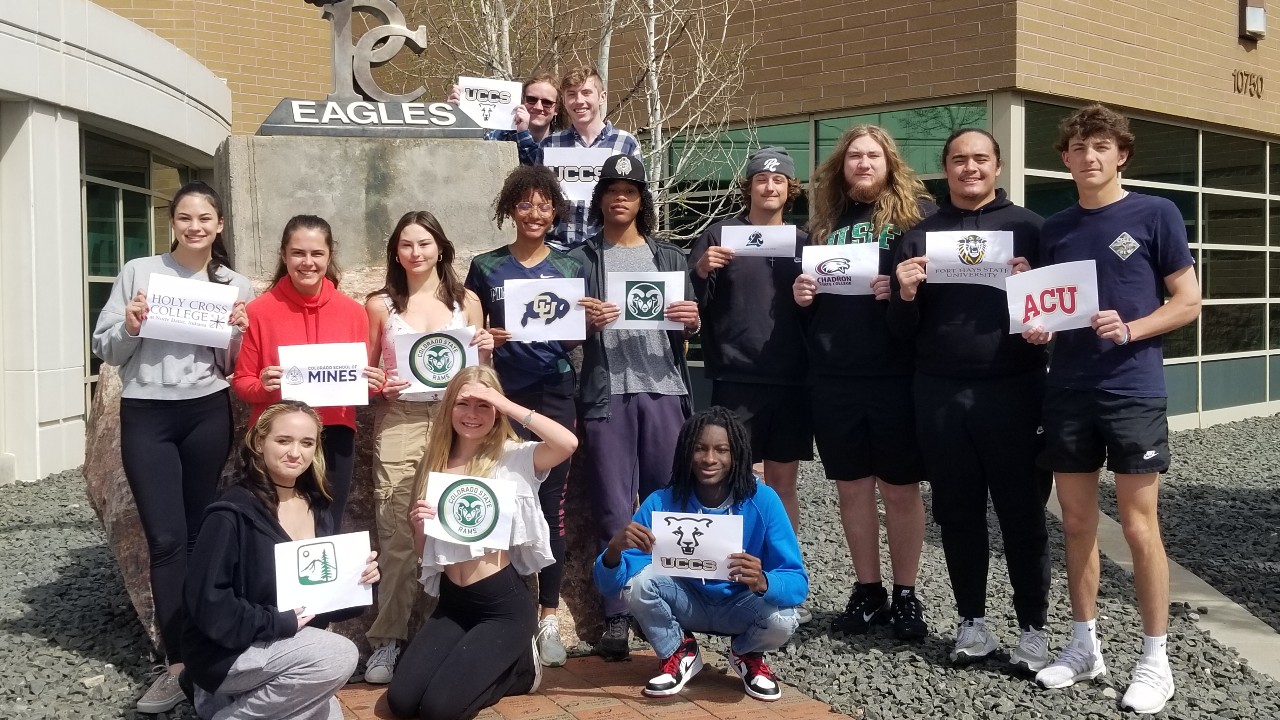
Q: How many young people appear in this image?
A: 14